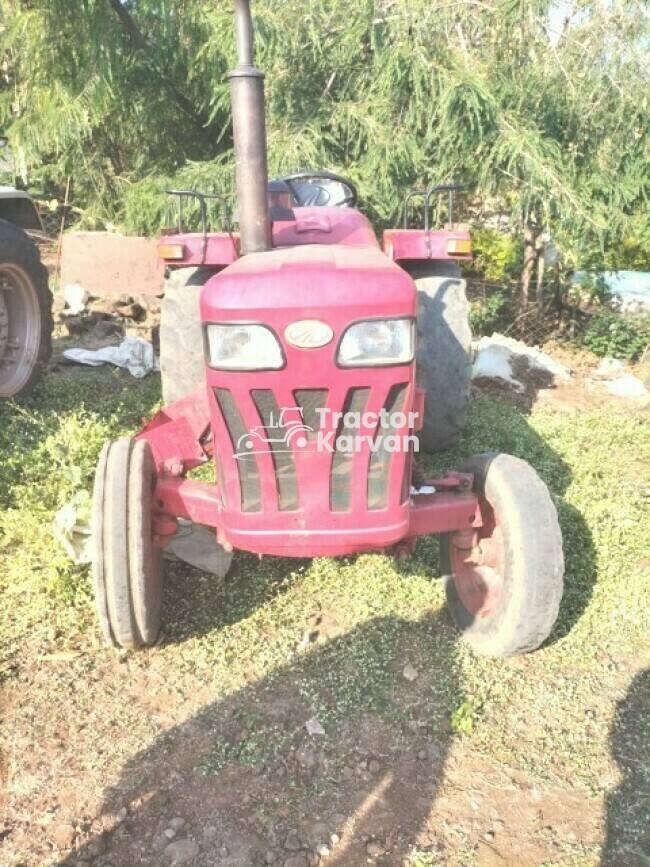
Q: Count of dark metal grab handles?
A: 2